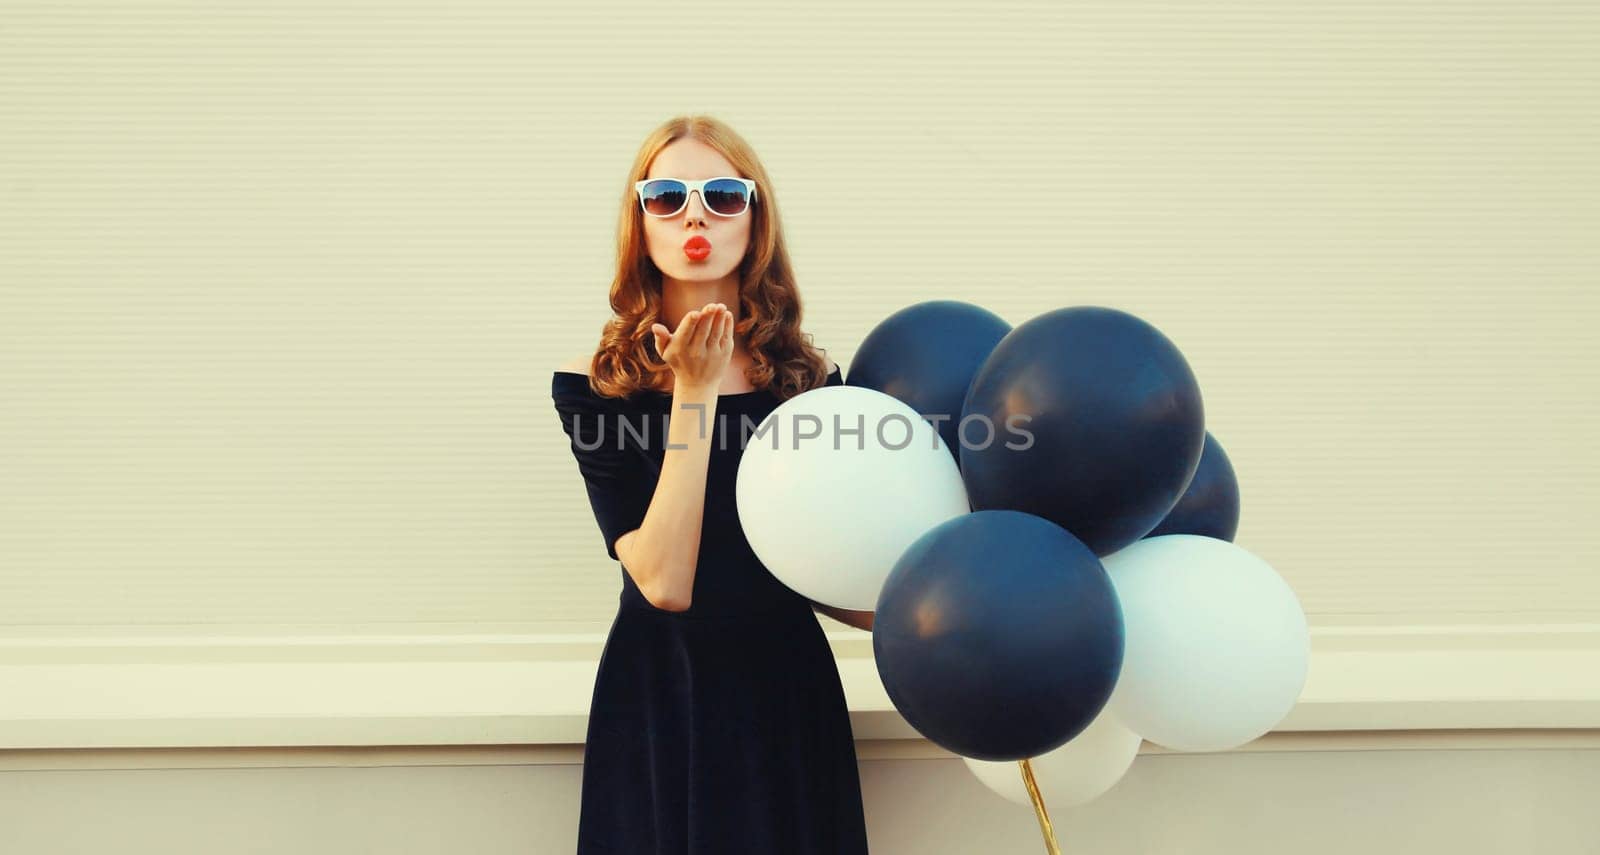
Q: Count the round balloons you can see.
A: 7